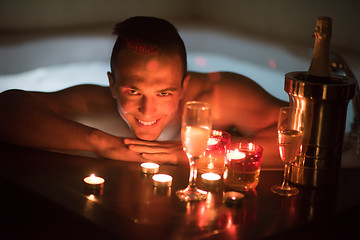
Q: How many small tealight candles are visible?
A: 5